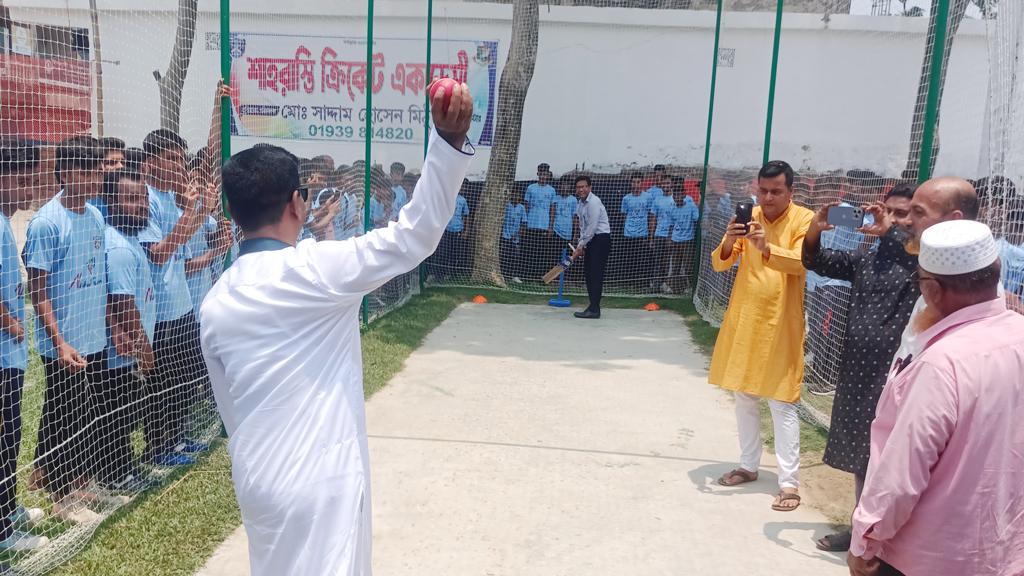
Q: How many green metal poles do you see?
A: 6